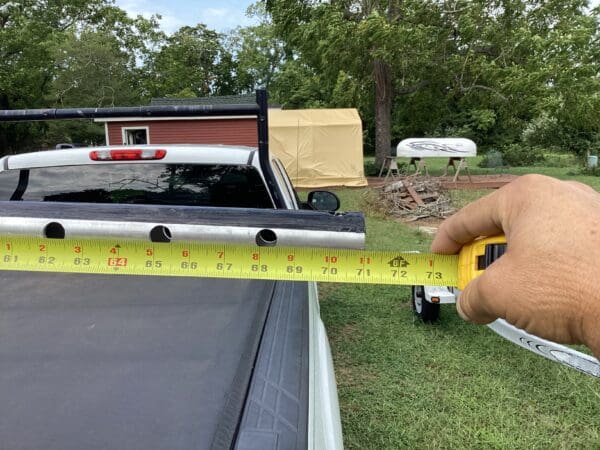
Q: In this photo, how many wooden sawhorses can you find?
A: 3